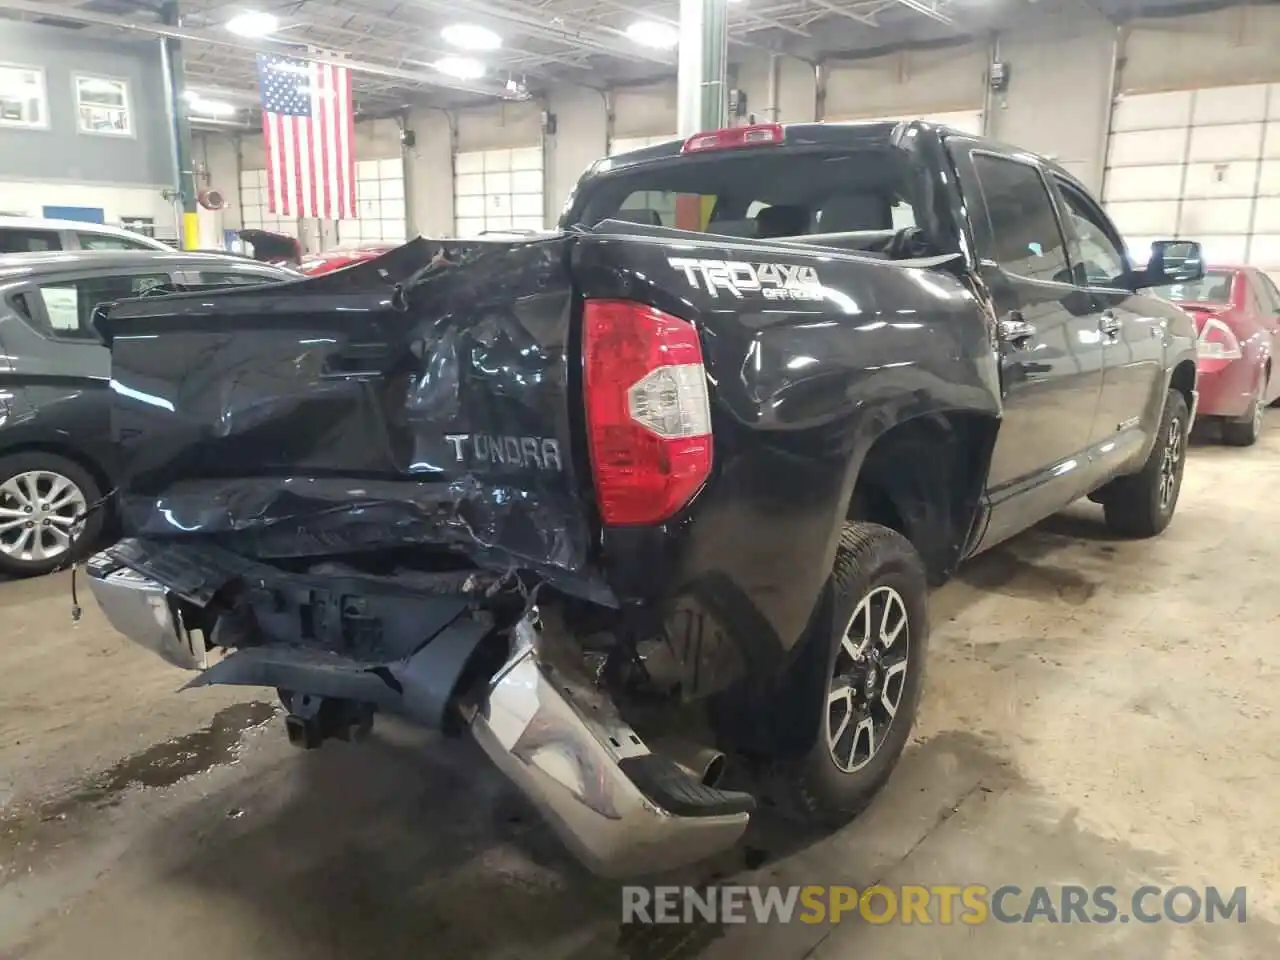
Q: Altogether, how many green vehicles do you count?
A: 0